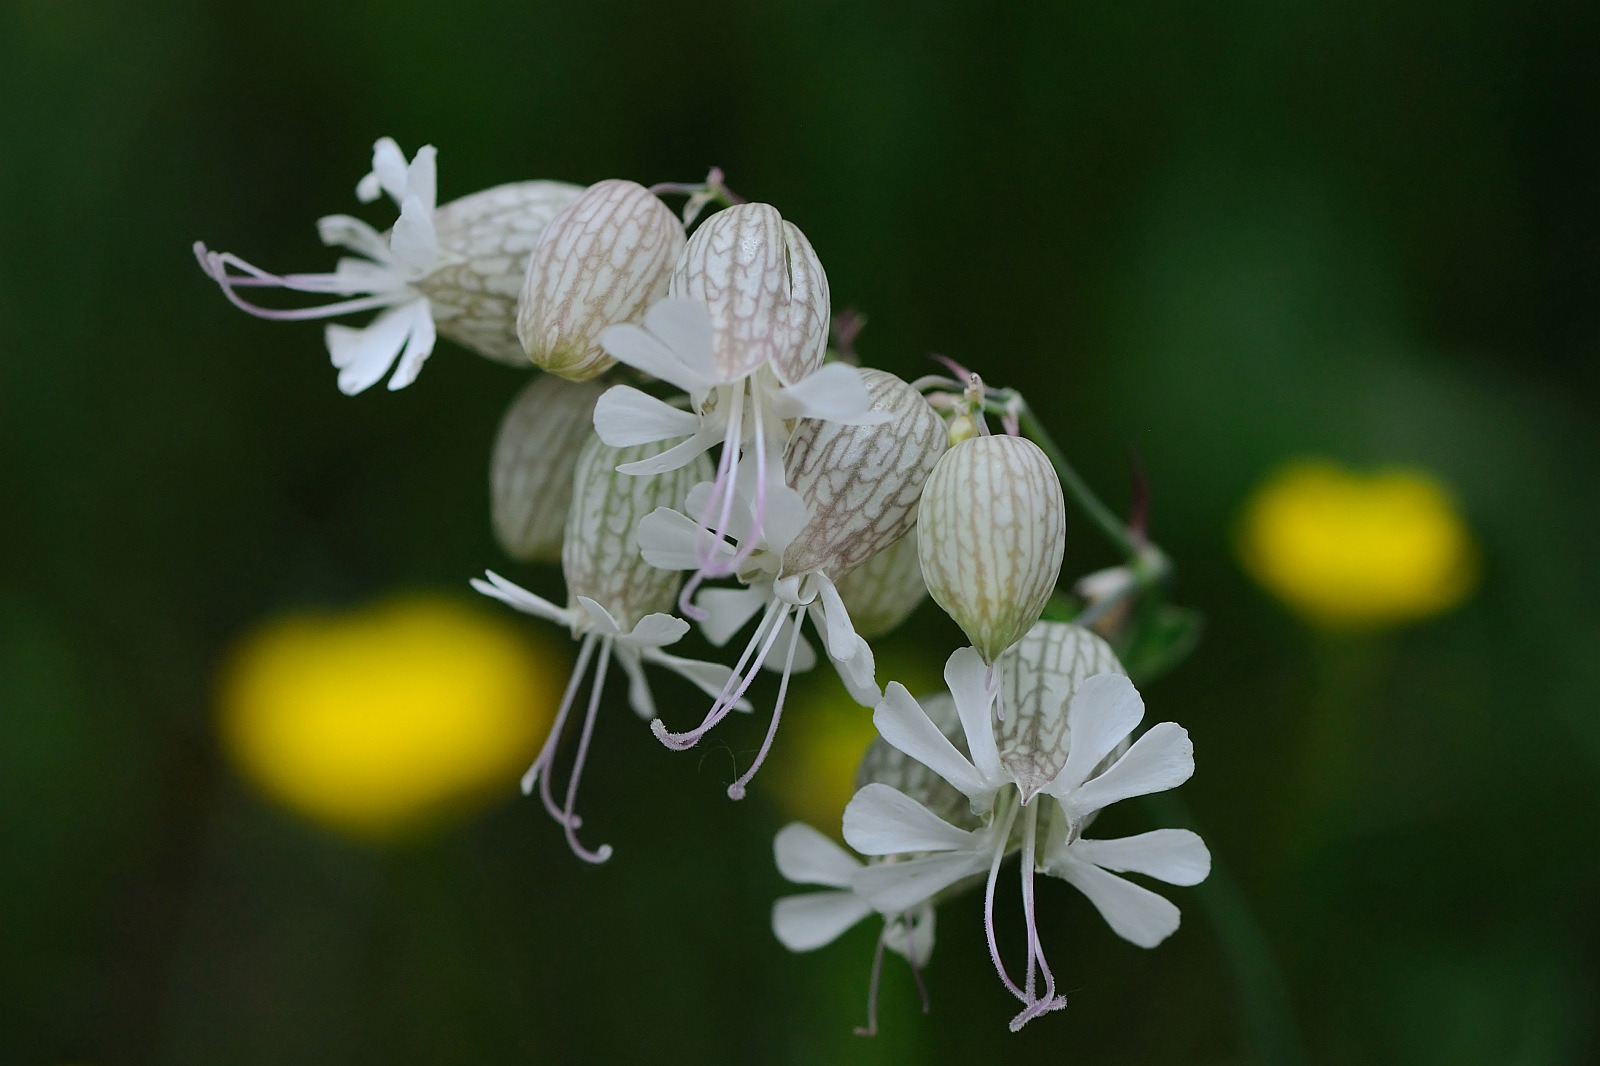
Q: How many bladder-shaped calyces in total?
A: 10